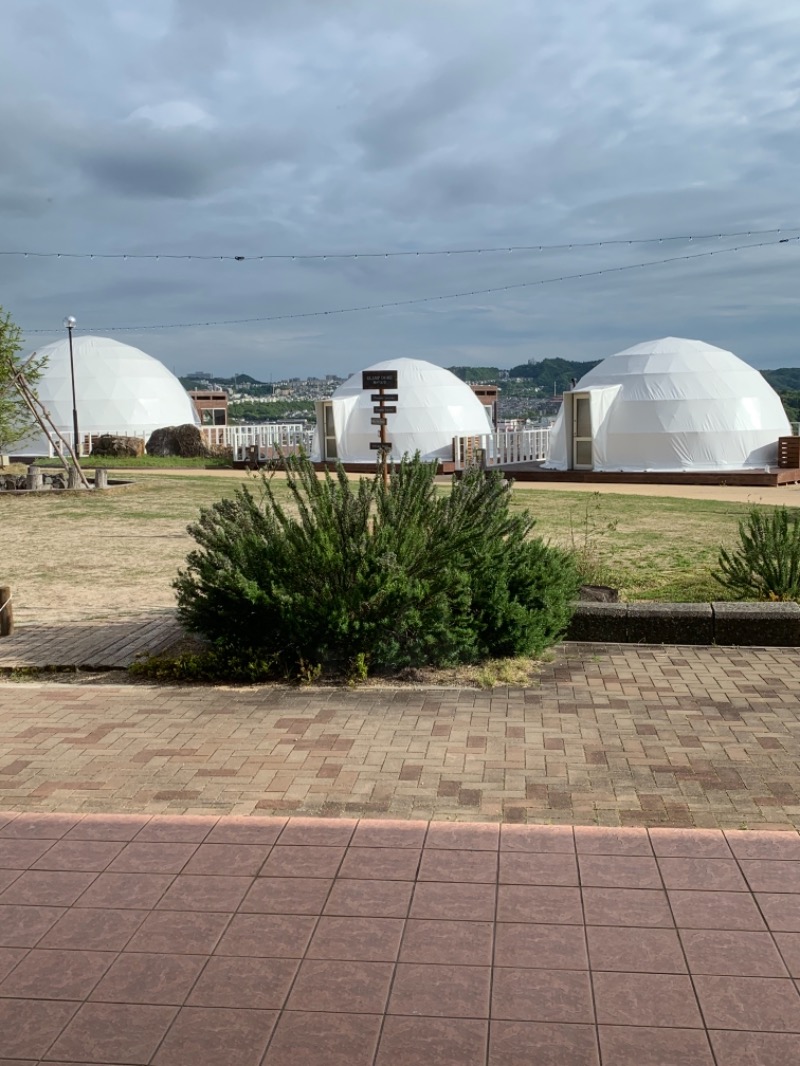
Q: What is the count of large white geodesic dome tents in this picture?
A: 3